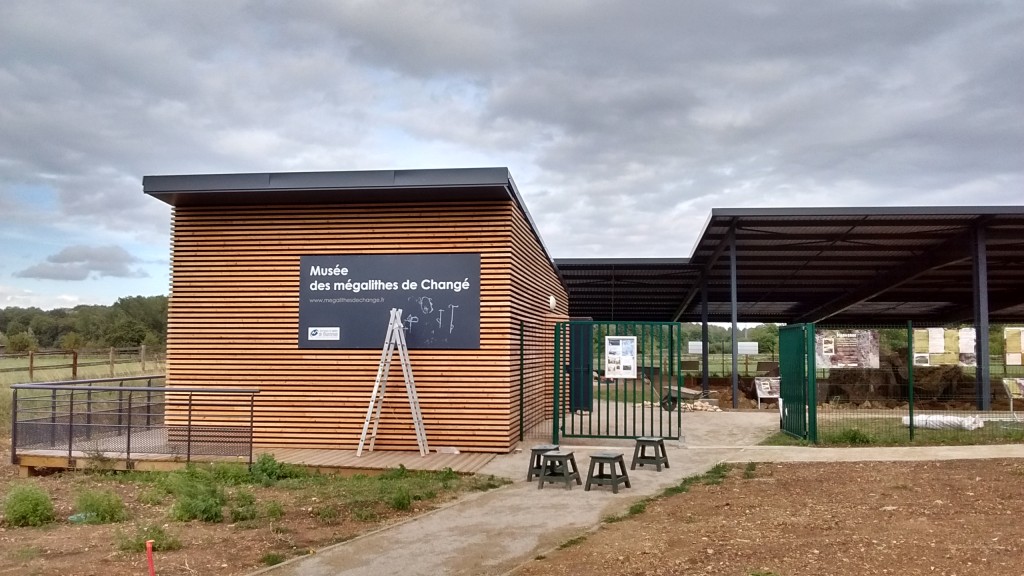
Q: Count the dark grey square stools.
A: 4